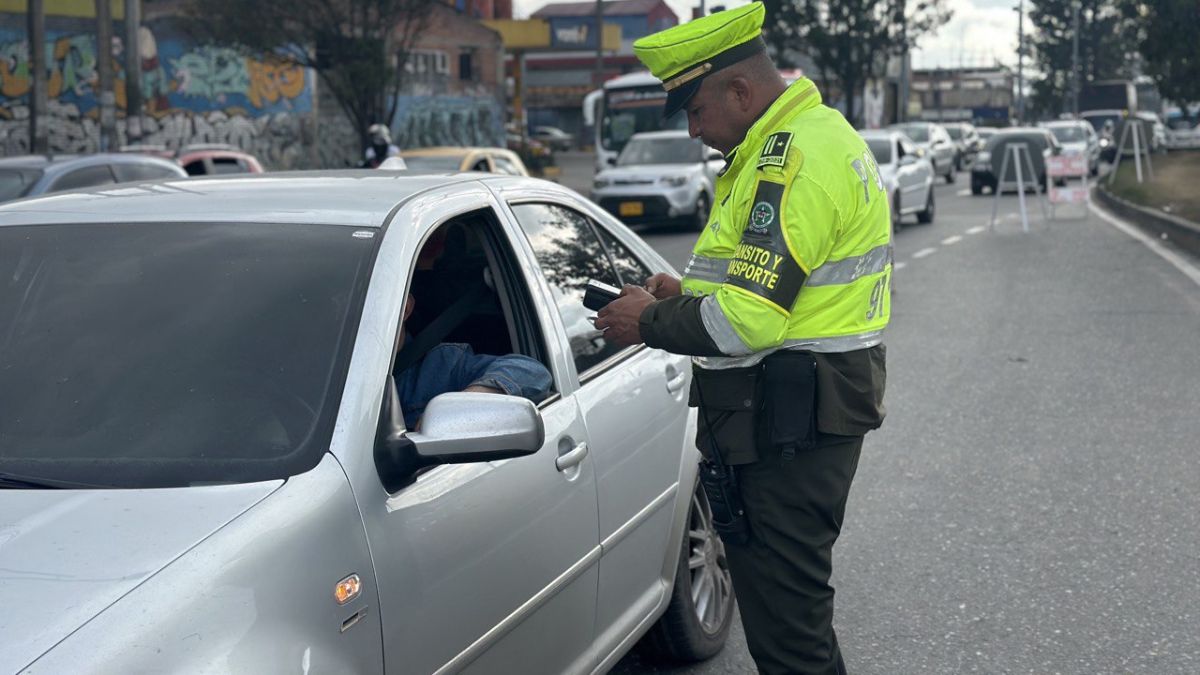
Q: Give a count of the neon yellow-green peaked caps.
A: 1